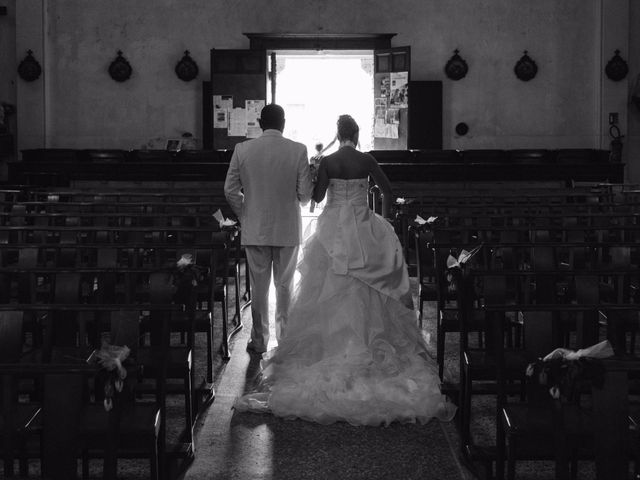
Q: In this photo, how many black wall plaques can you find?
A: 6